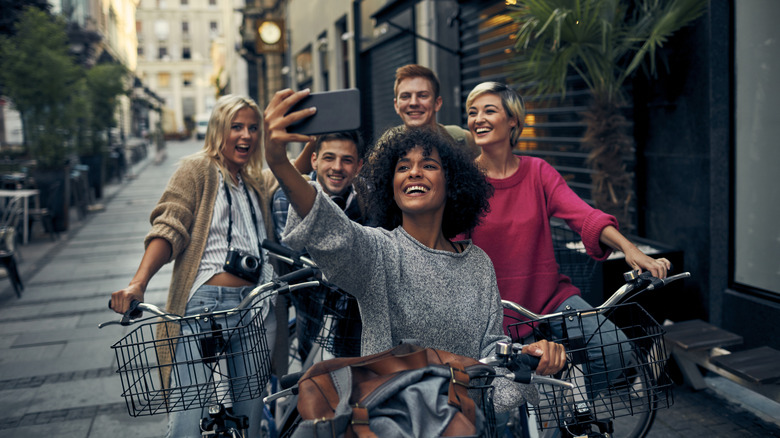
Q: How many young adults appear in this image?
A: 5